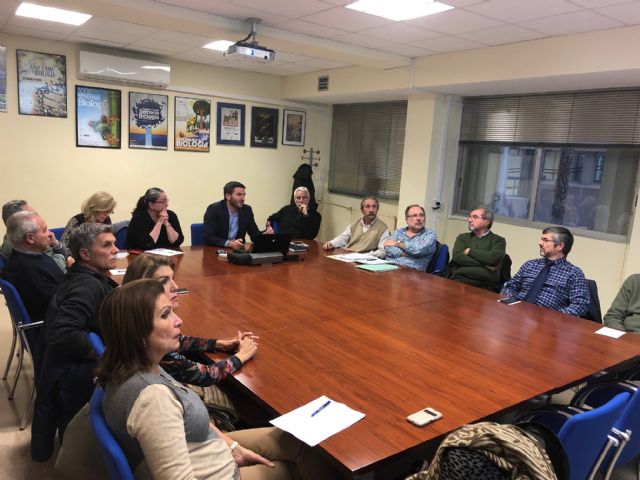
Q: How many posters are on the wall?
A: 8